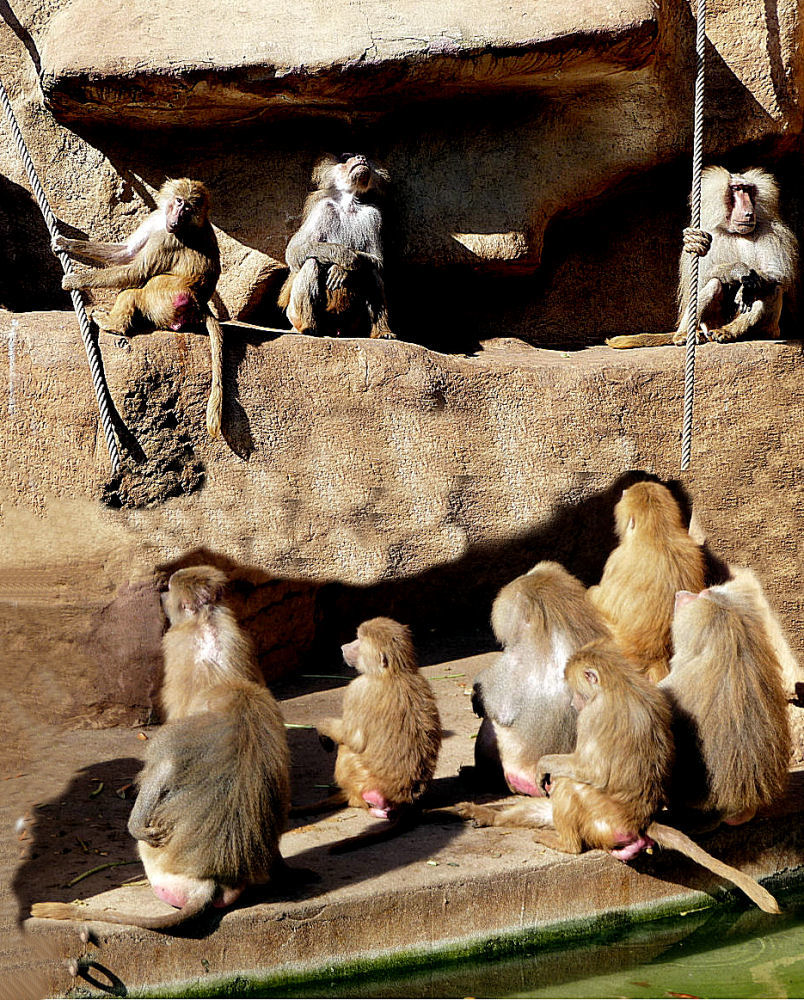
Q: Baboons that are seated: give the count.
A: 10